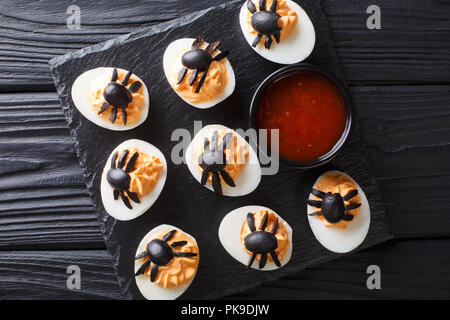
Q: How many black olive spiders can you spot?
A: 8